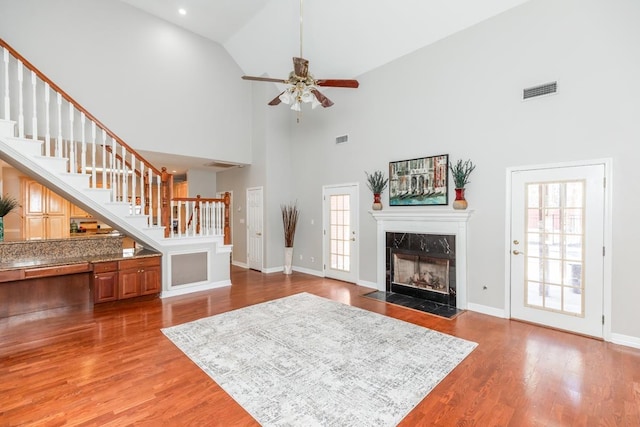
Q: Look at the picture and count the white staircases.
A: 1